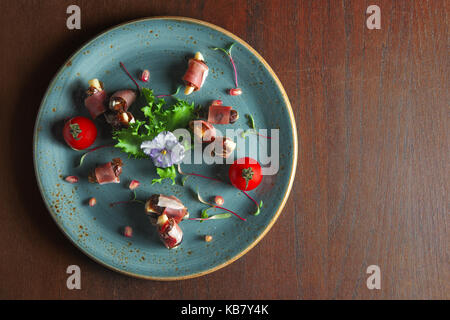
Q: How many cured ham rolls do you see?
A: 10